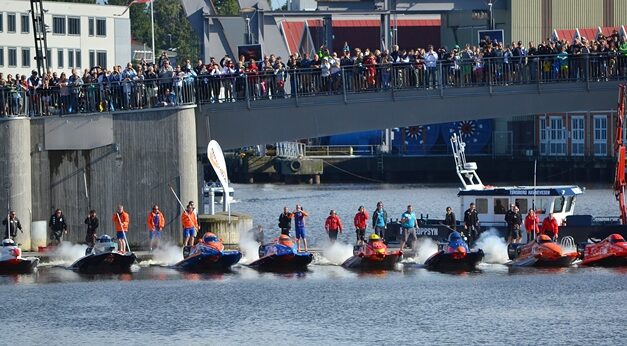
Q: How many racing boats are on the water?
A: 8